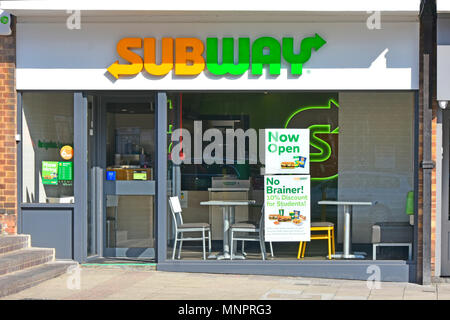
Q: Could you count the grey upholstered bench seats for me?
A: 1